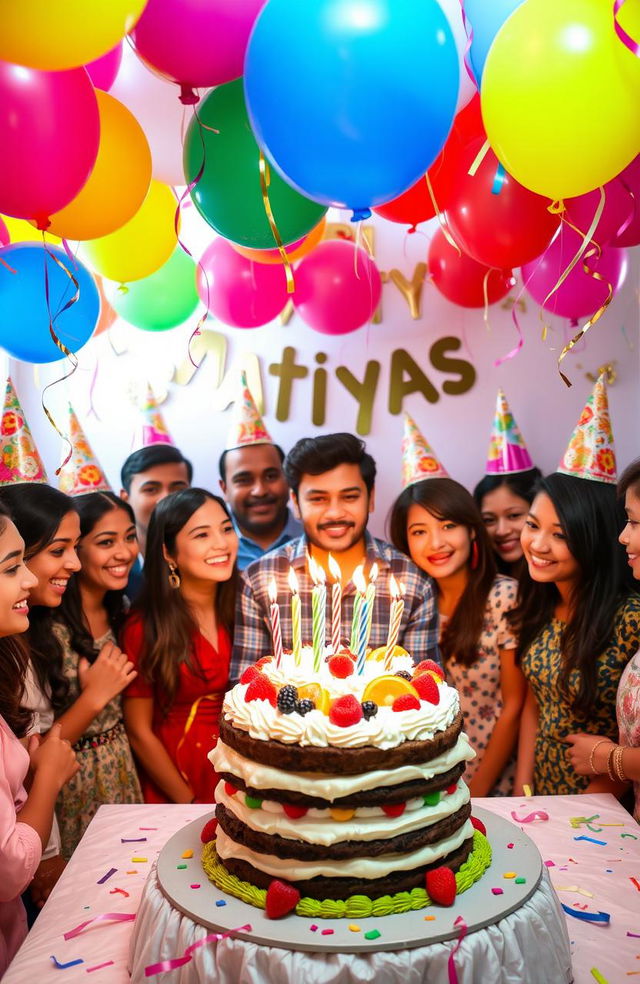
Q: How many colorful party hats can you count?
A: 7